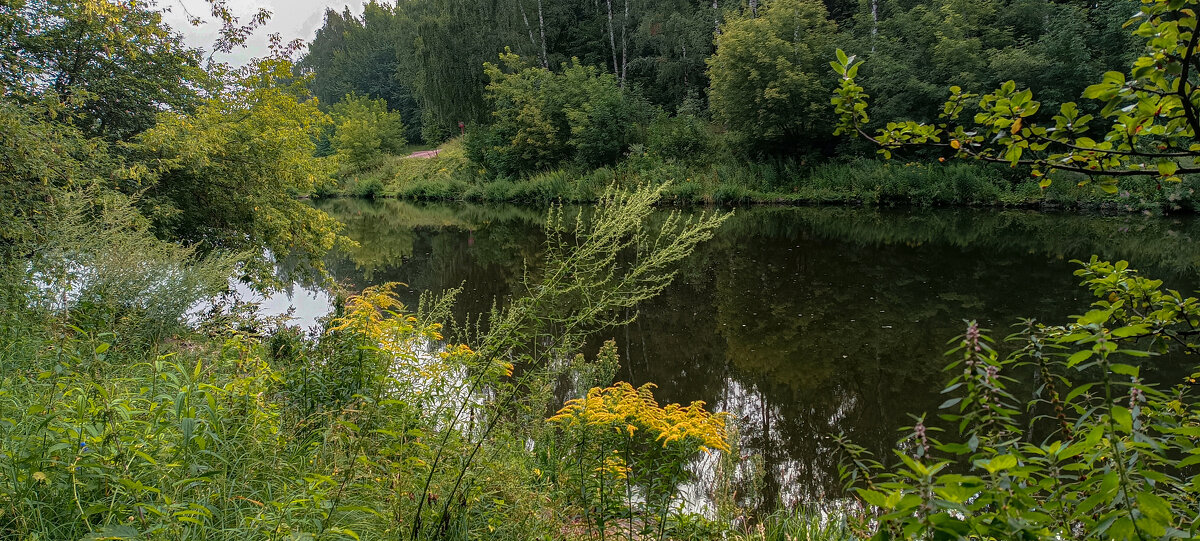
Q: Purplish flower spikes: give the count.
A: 4